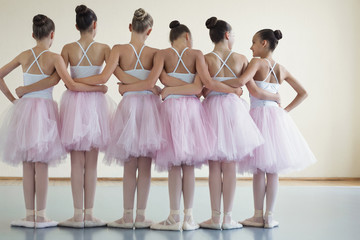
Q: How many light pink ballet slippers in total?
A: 12